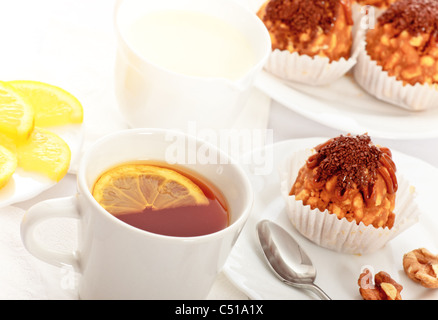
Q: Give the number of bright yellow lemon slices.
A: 4